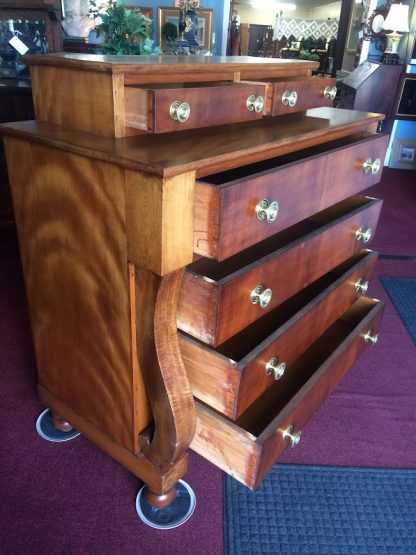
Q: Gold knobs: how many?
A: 12